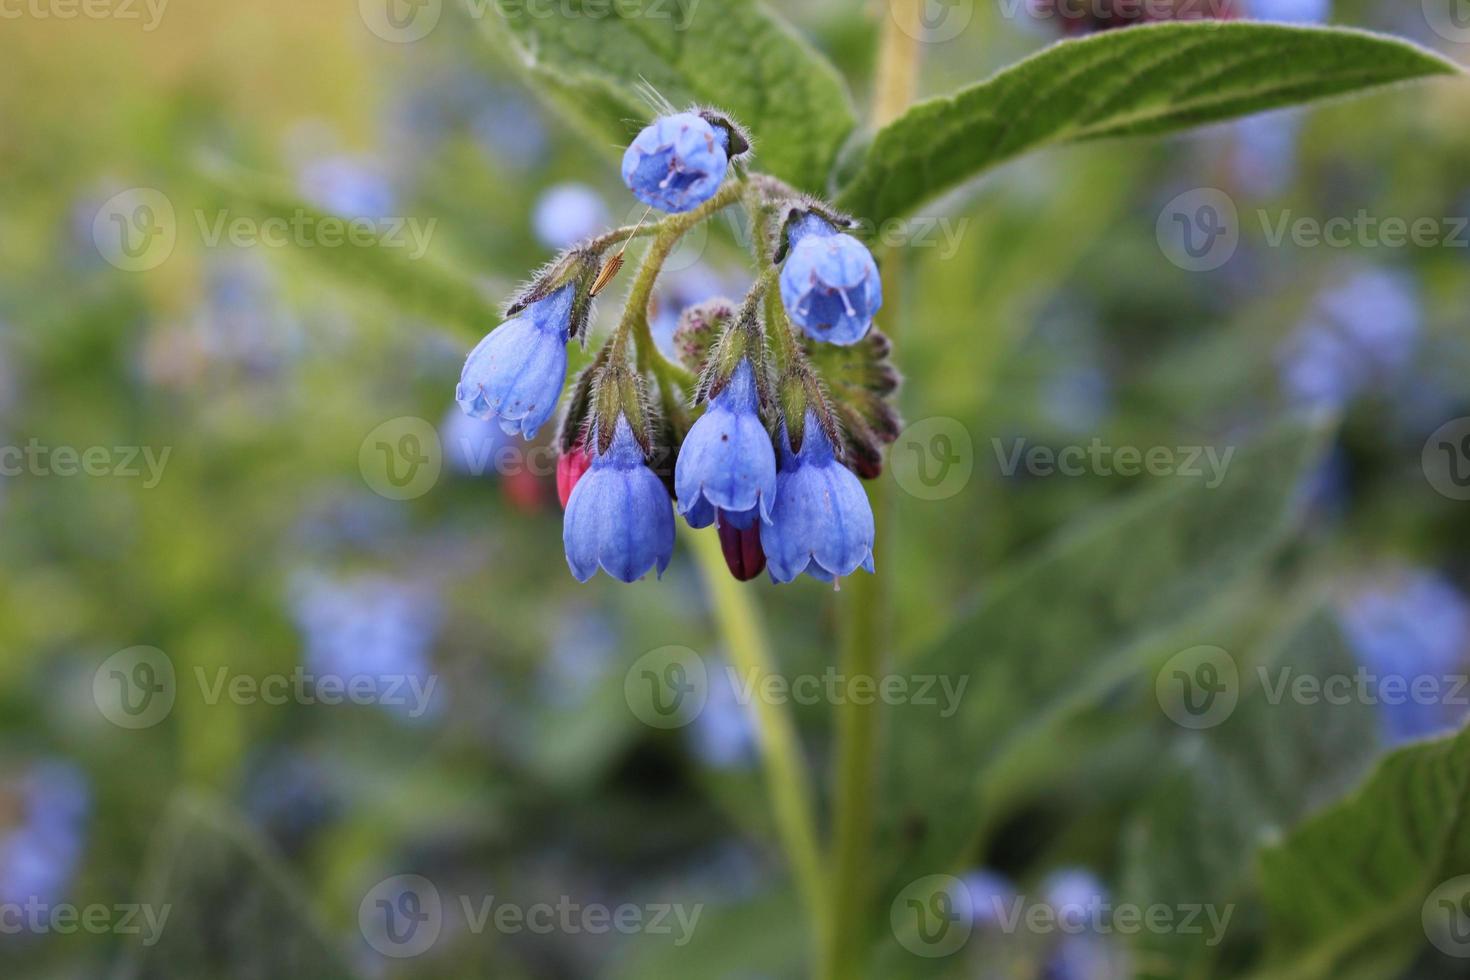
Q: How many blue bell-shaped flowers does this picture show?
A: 6